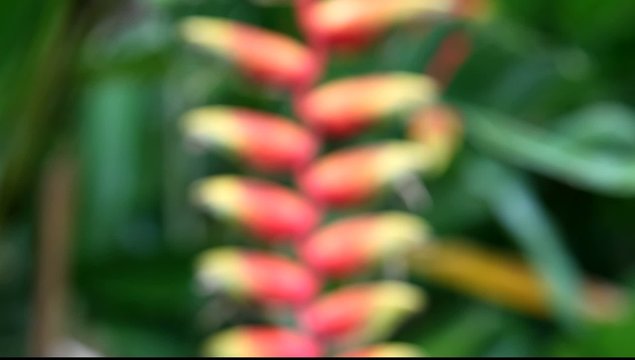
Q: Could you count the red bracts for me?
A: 11